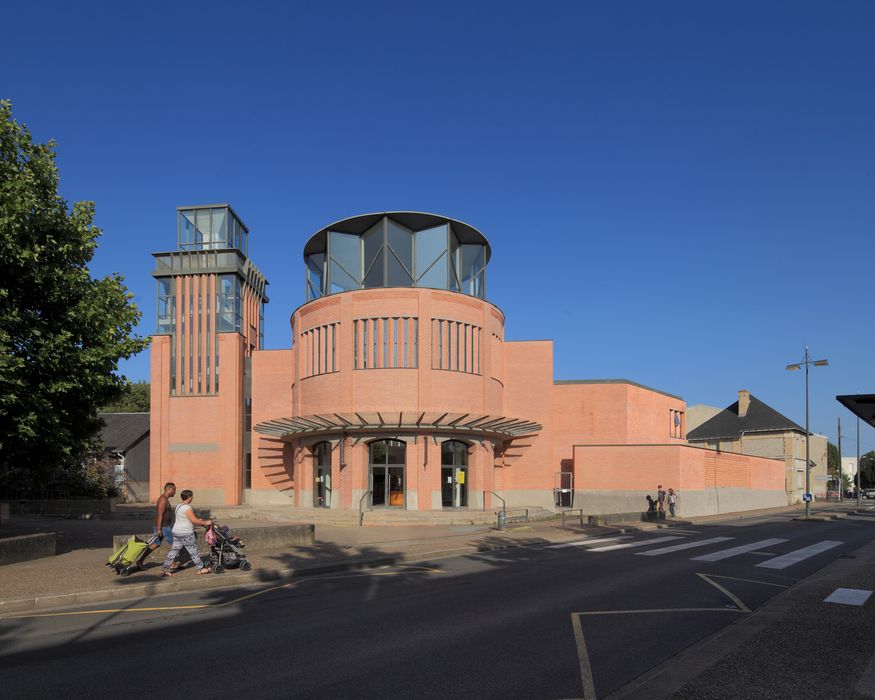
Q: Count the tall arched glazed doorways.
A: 3